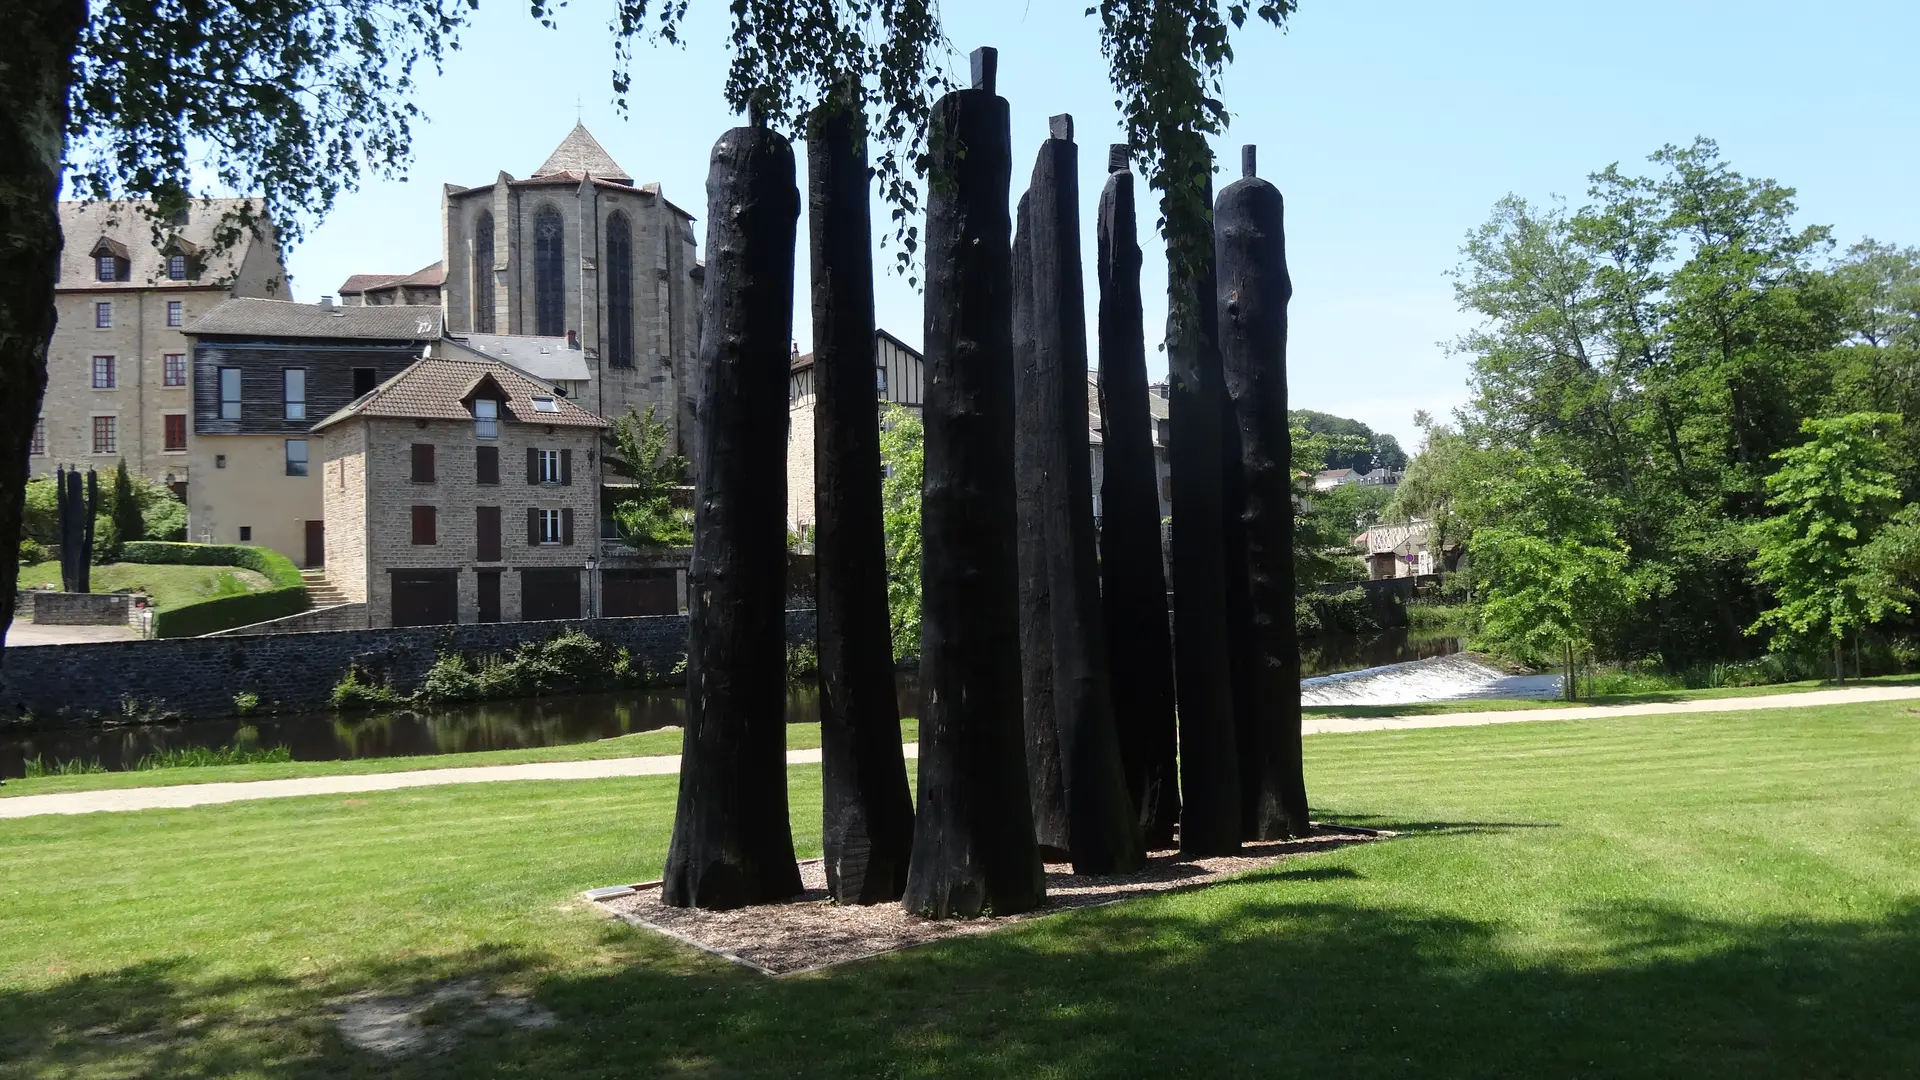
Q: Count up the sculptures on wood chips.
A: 8